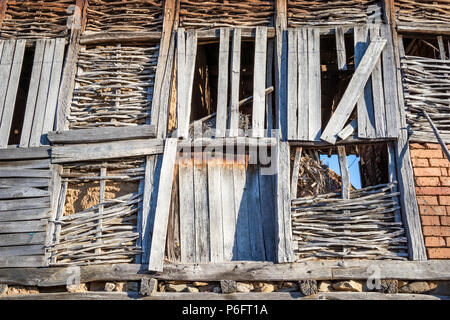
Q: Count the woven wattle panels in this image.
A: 9